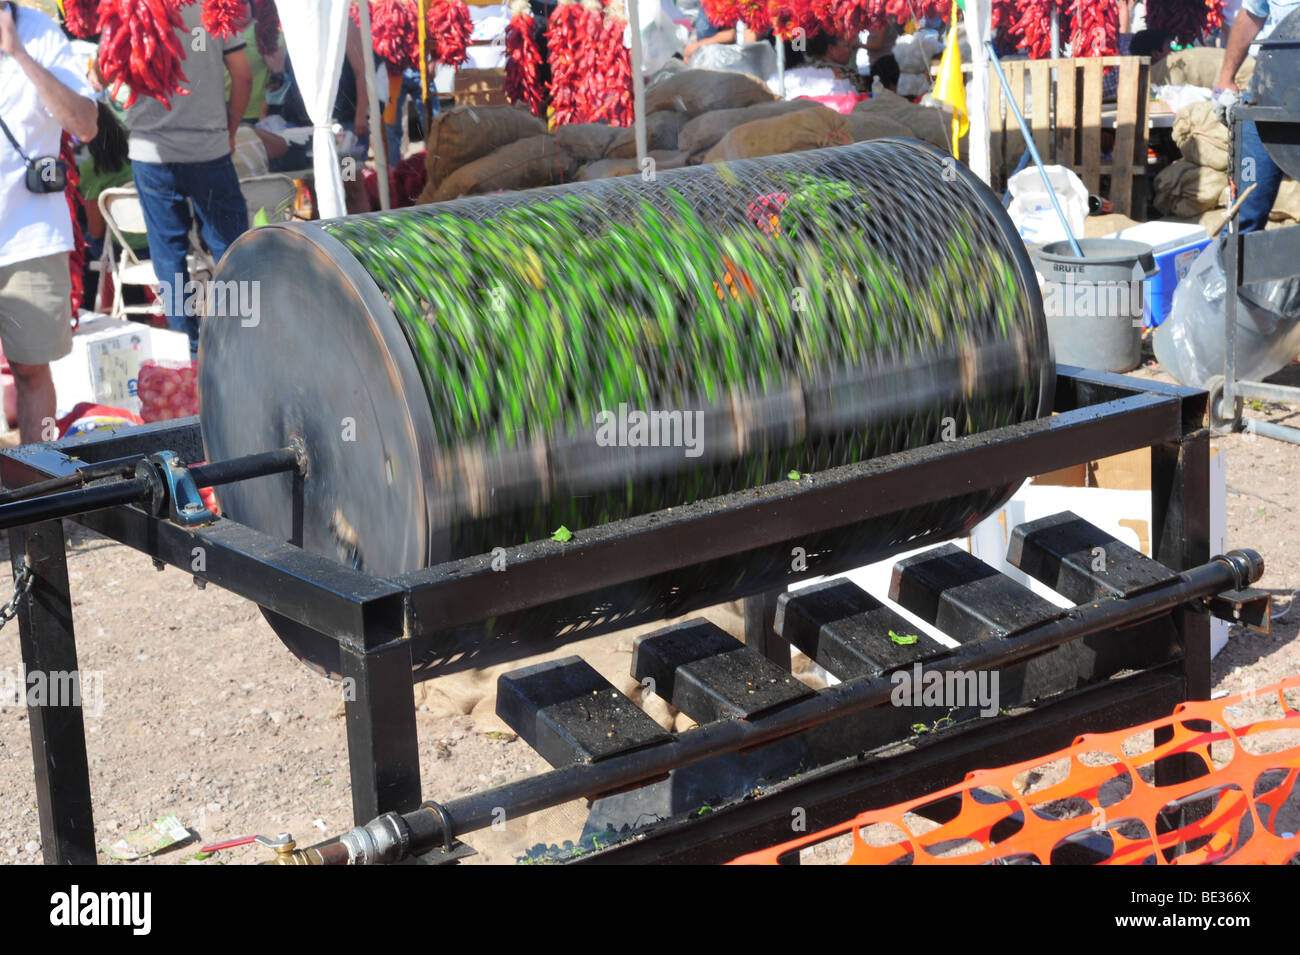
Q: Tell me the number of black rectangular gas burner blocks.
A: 5